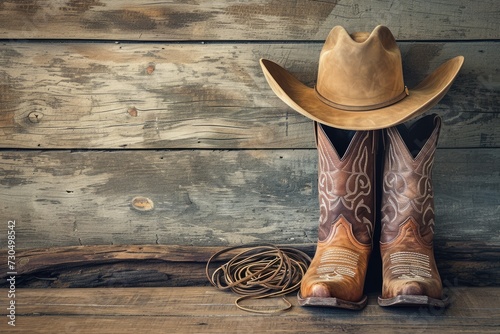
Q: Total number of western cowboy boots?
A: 2